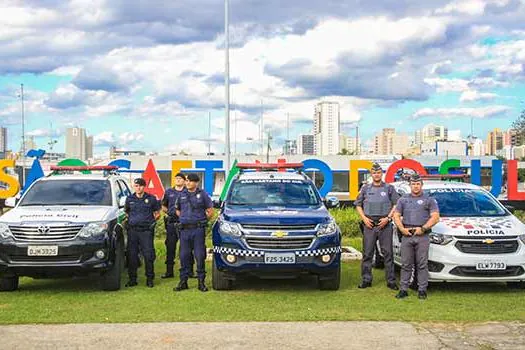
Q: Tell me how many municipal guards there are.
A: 3